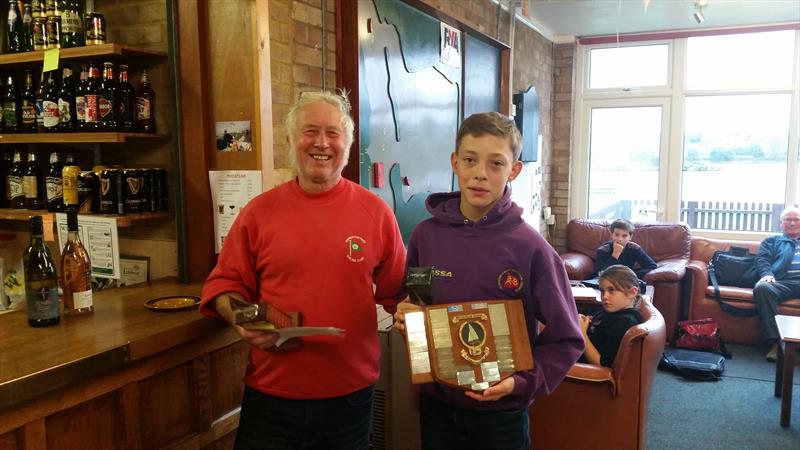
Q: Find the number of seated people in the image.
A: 3